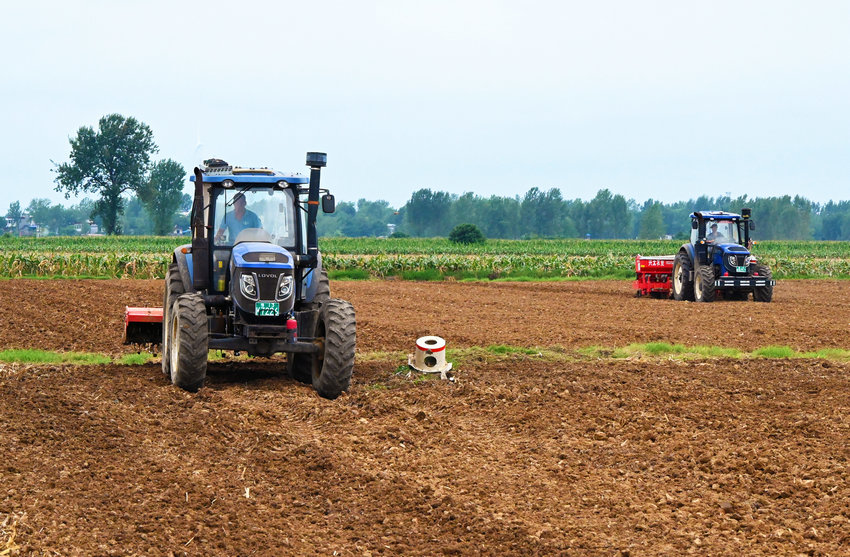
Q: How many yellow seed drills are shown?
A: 0